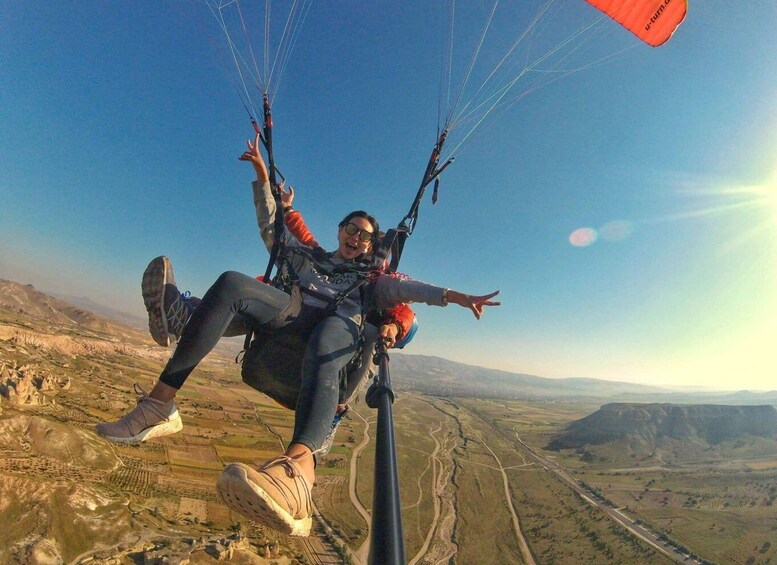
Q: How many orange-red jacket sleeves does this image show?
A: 2